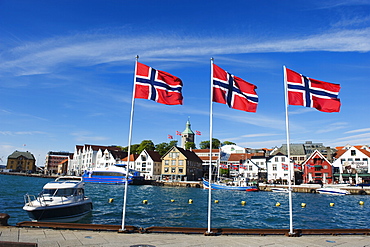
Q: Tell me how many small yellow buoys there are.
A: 10